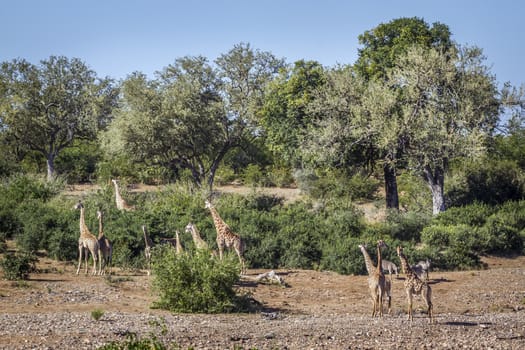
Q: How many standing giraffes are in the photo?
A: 10